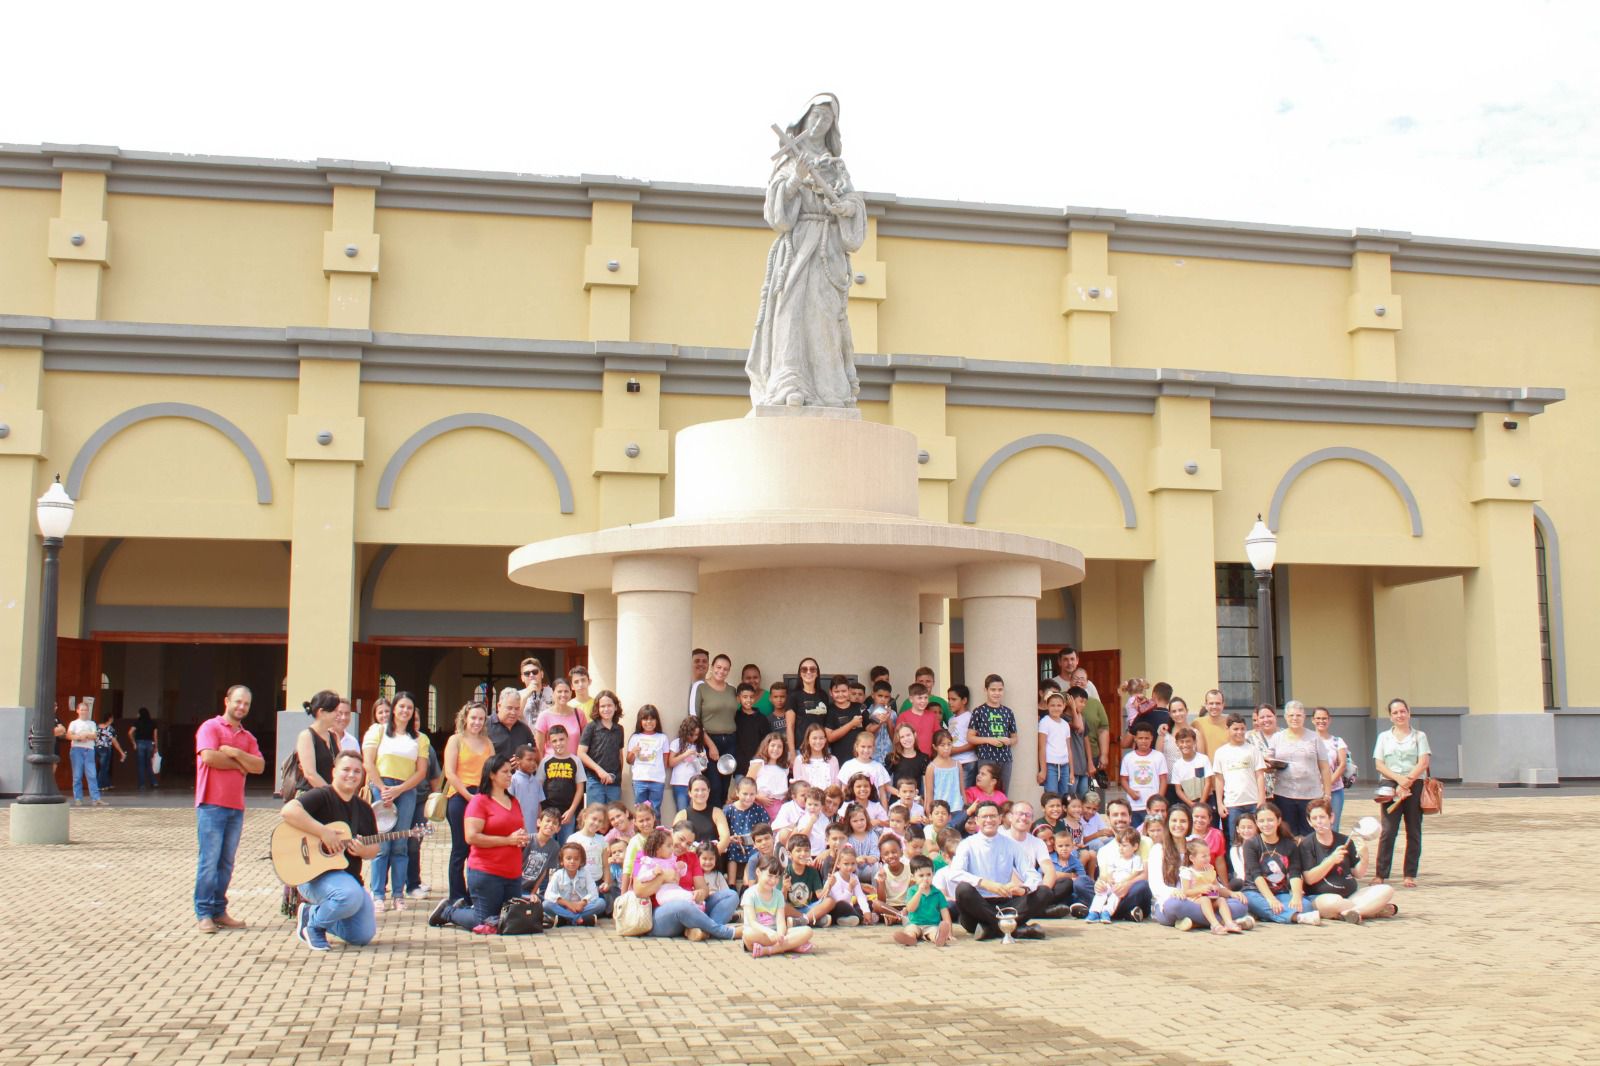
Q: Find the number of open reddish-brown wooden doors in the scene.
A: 4